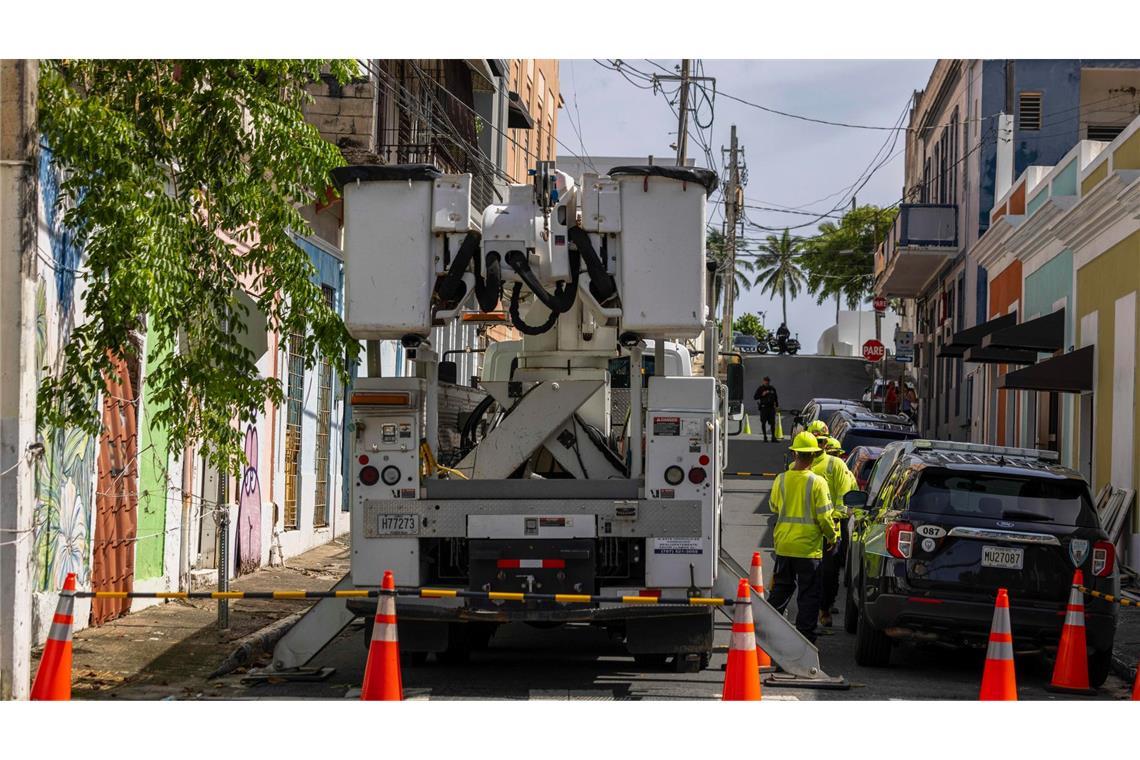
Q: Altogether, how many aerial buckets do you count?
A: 2